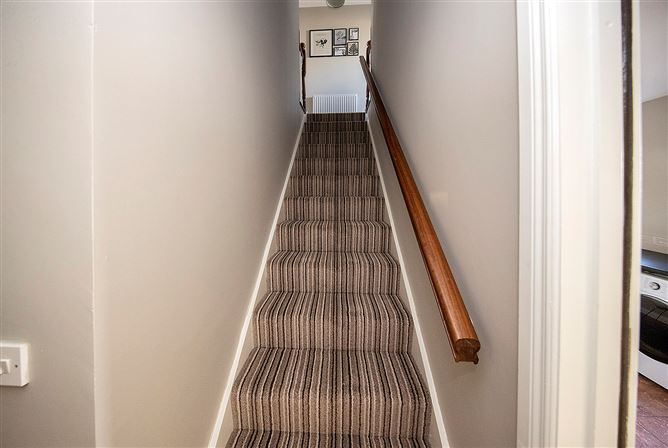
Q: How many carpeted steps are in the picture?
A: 12